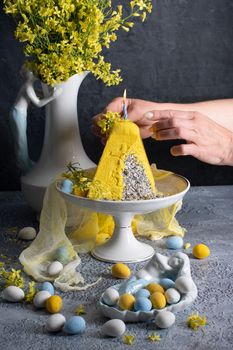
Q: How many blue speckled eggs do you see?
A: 8